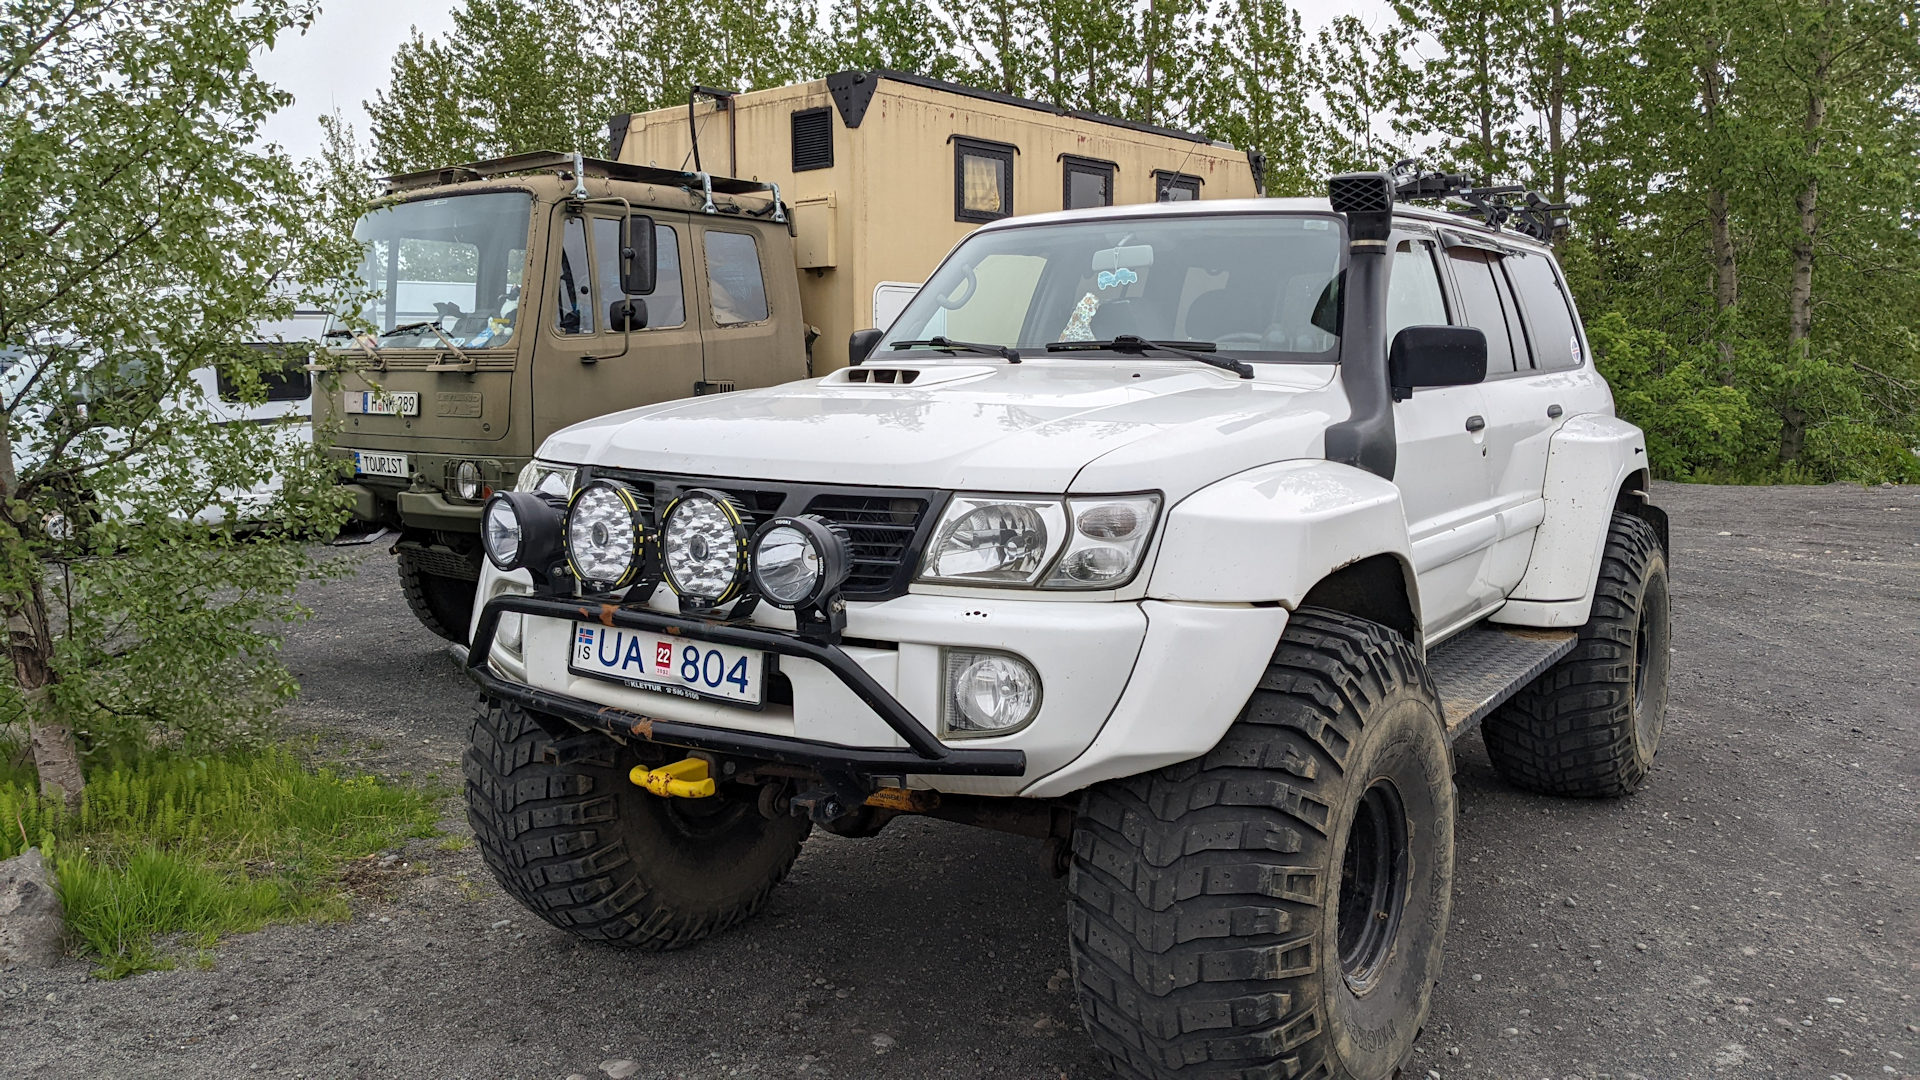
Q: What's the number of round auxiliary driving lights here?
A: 4